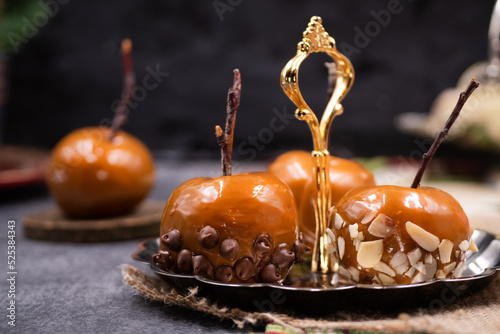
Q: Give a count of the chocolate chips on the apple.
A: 12